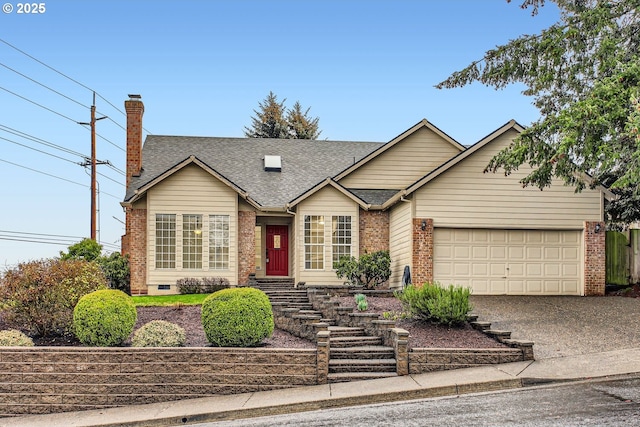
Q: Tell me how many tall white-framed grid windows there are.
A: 5